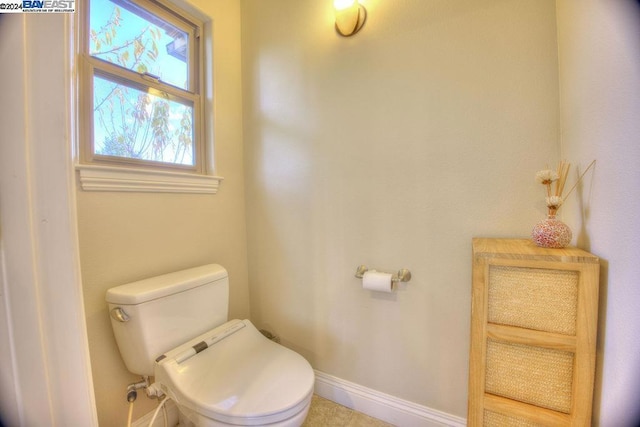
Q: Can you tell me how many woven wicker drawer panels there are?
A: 3